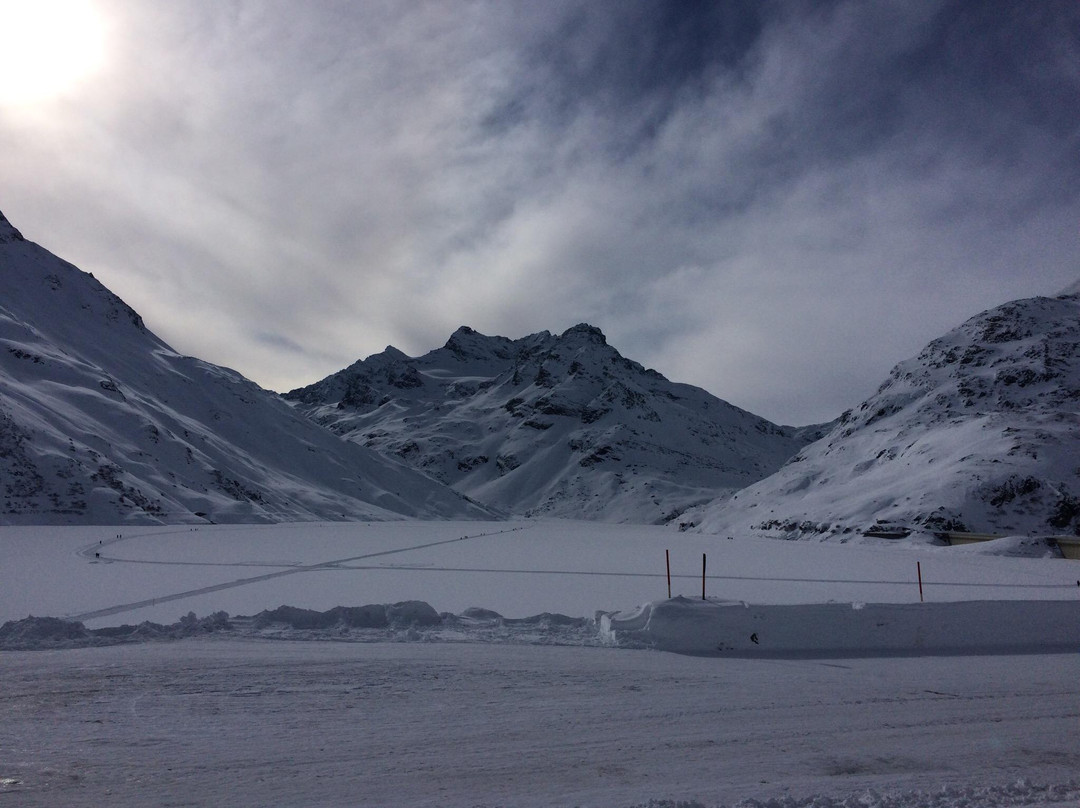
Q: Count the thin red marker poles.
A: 3